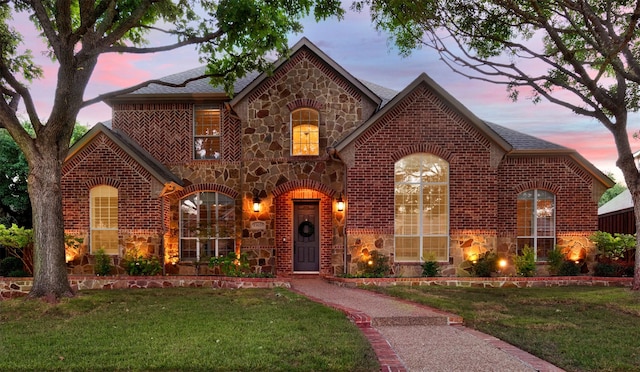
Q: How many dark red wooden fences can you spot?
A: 1